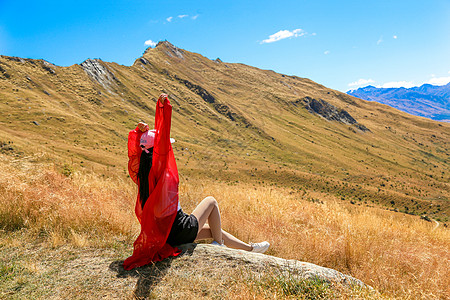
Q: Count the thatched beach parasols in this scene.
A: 0